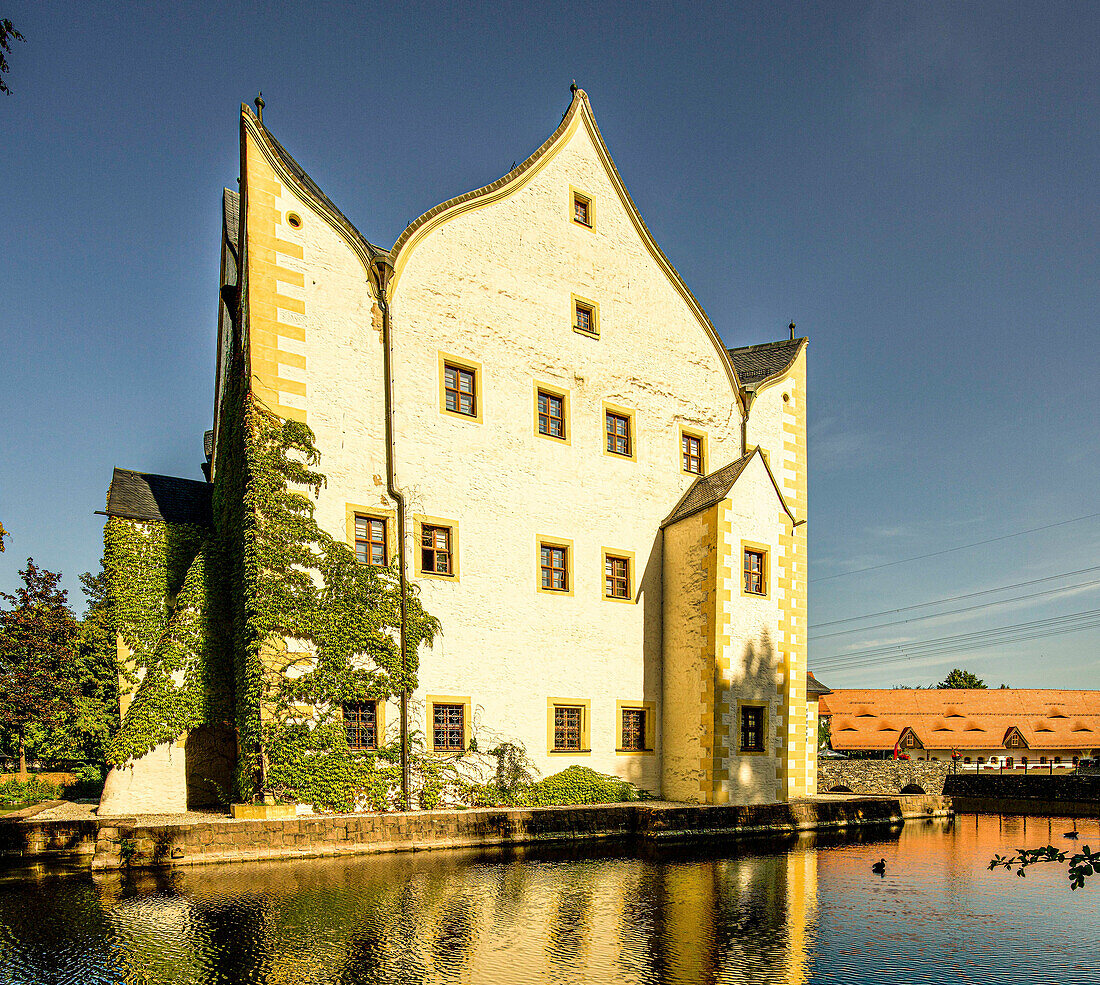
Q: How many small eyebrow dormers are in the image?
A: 9